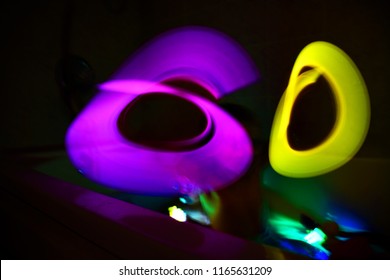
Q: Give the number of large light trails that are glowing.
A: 2